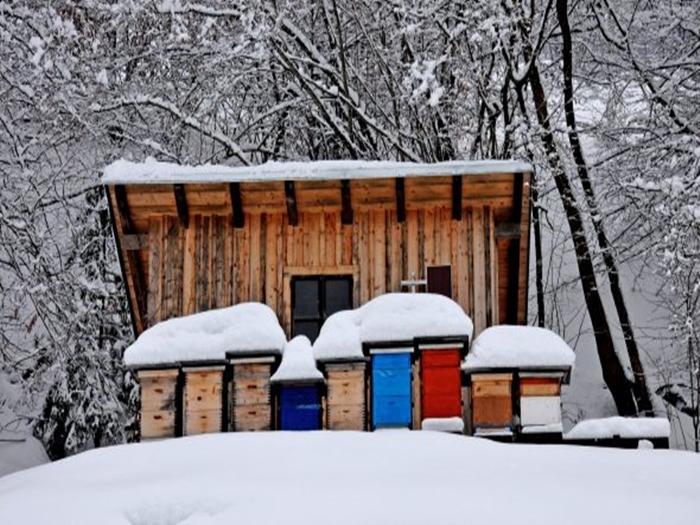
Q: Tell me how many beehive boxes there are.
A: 9